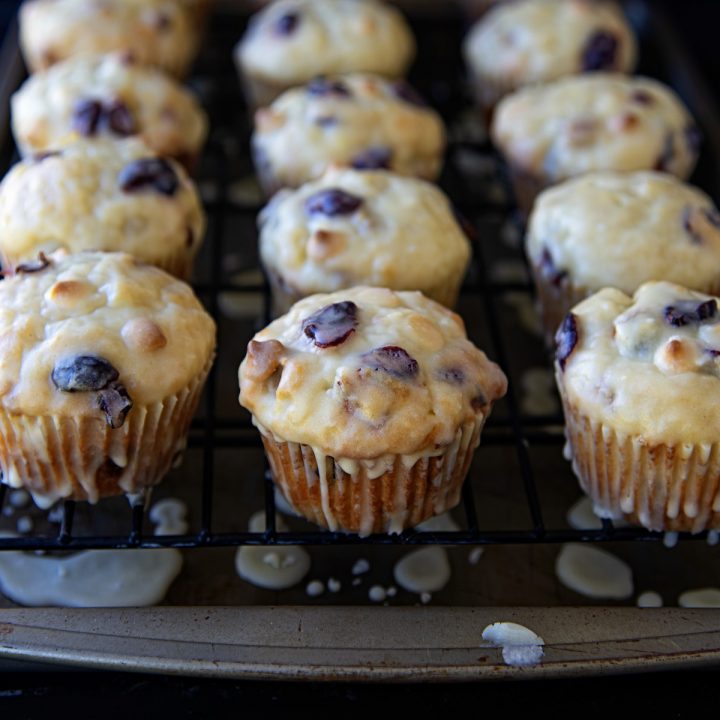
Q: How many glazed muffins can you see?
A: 12